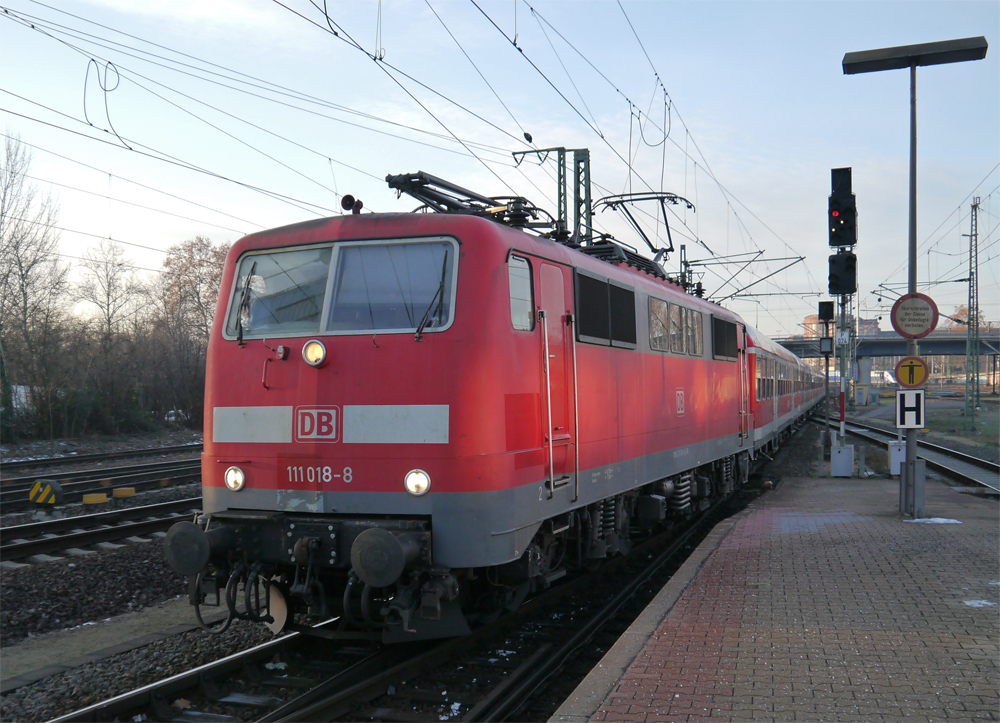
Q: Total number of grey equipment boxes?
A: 2